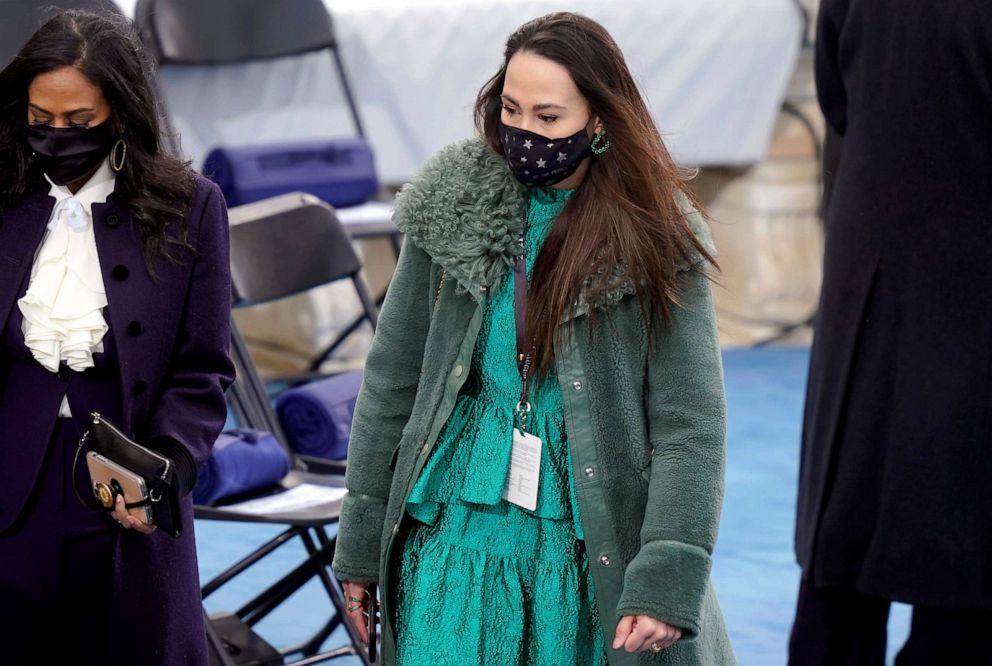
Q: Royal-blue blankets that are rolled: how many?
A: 3